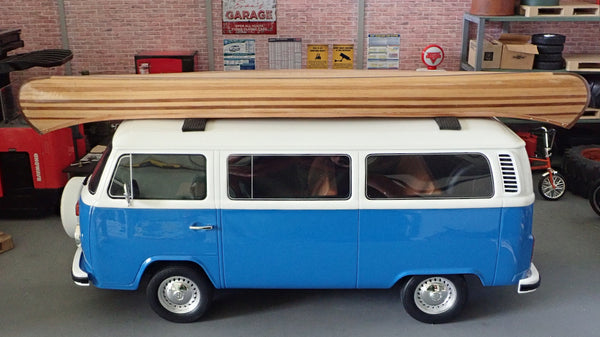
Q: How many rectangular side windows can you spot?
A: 3